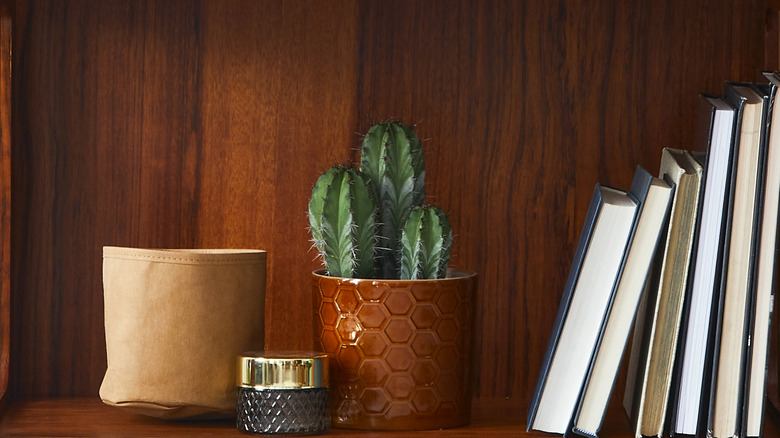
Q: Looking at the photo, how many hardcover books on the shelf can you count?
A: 6